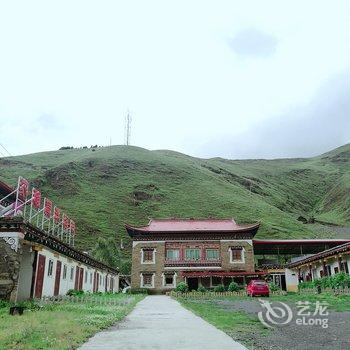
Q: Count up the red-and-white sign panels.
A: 6